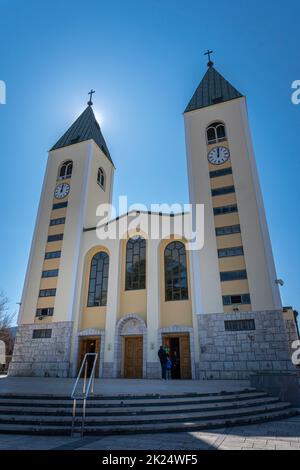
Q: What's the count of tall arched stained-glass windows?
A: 3